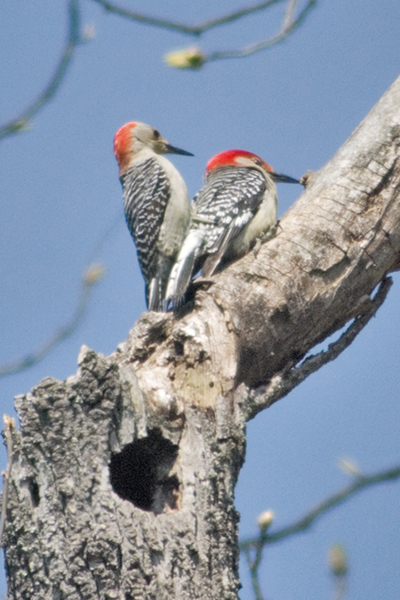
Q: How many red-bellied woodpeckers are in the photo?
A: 2